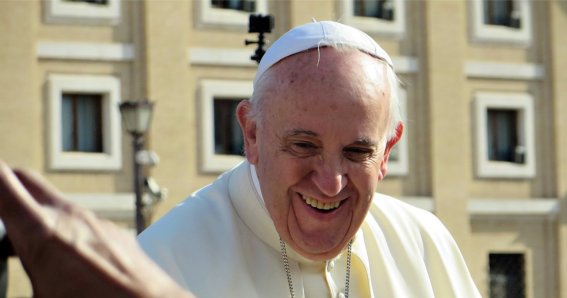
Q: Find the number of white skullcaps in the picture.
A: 1